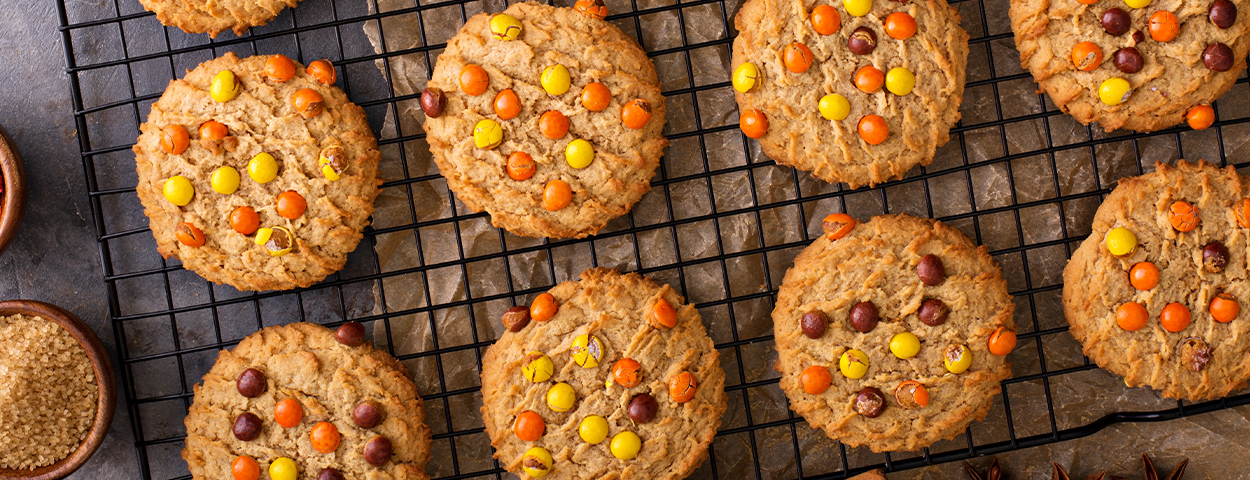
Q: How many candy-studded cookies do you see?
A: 8